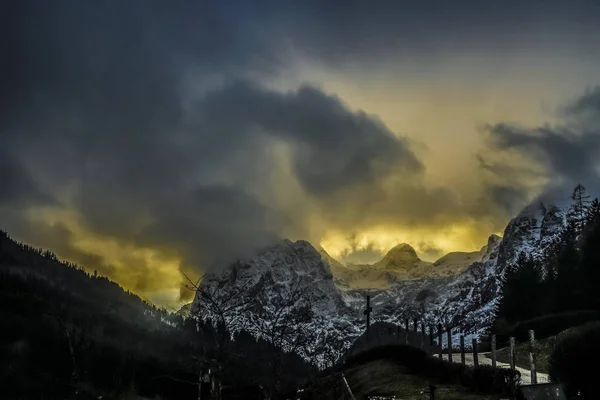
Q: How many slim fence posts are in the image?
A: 11